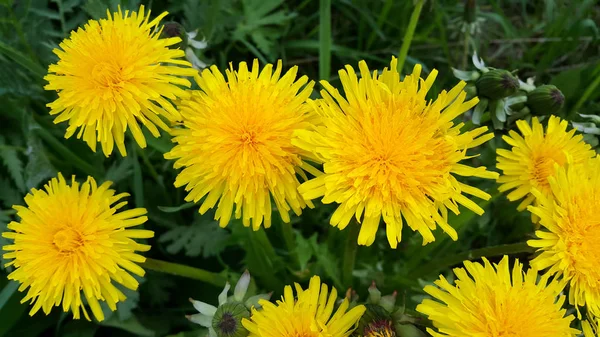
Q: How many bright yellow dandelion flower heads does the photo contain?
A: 8